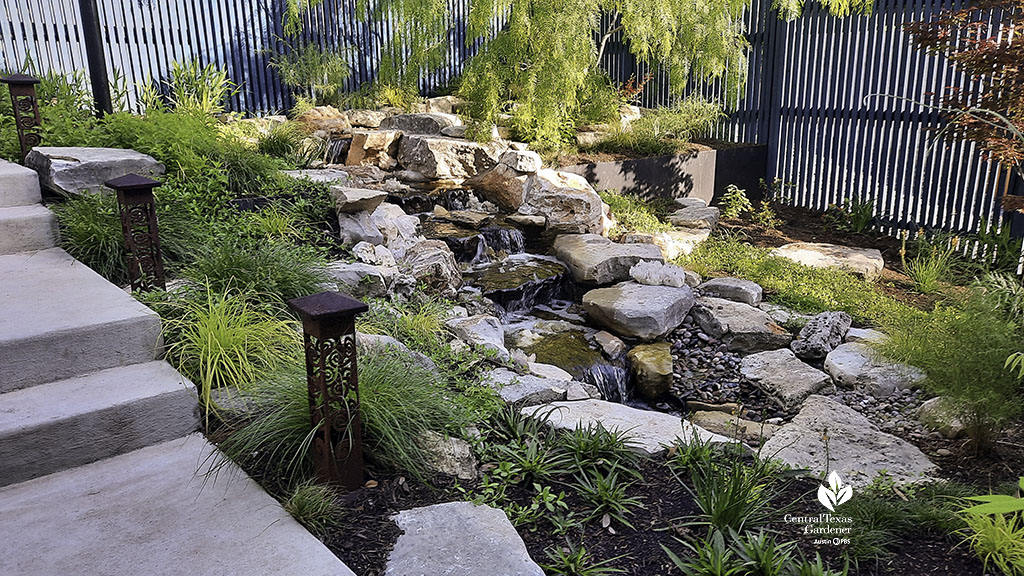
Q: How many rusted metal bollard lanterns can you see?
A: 3